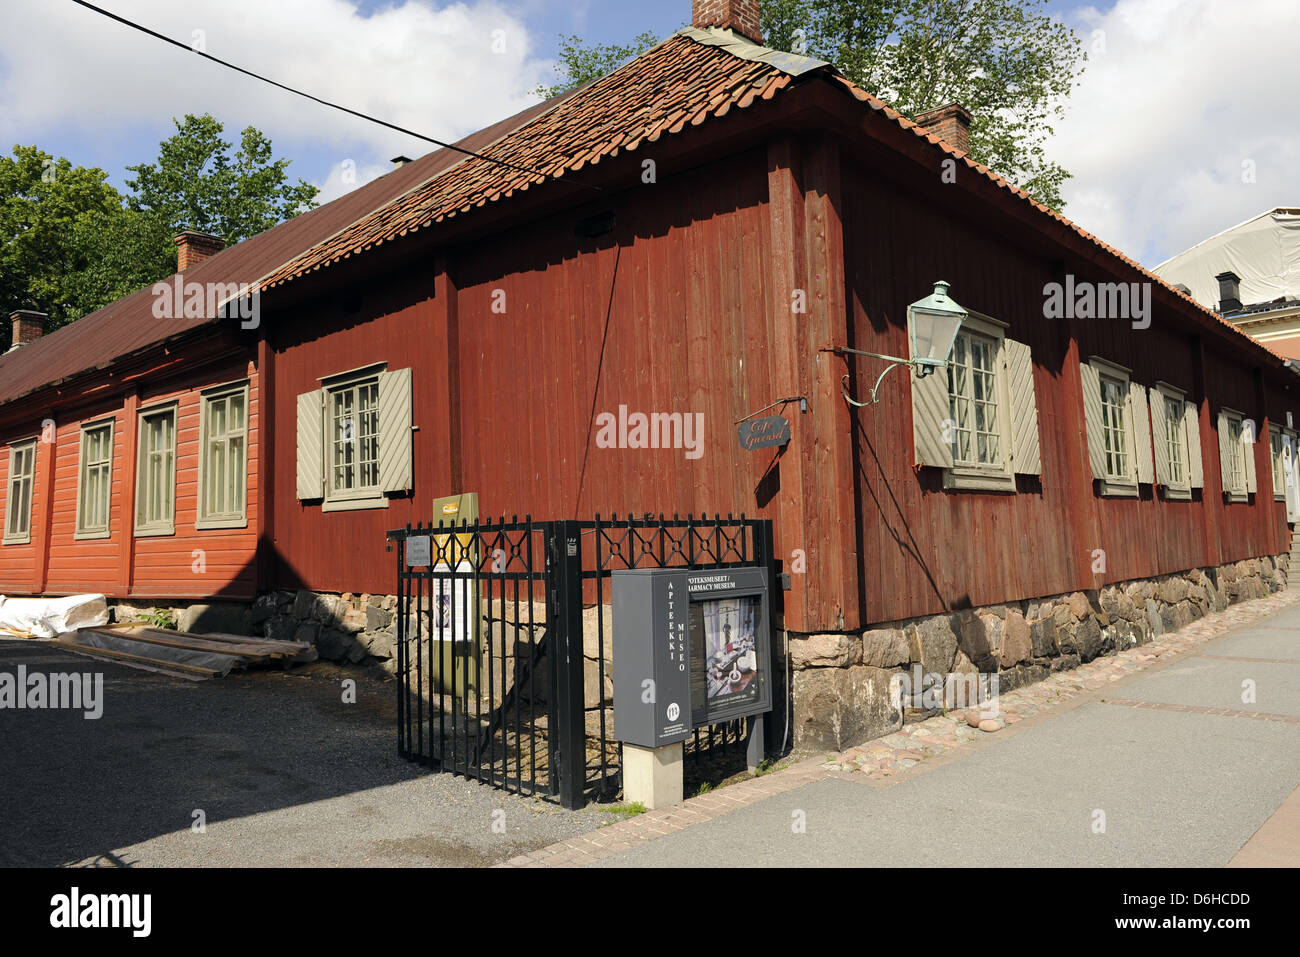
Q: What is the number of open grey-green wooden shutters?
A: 10